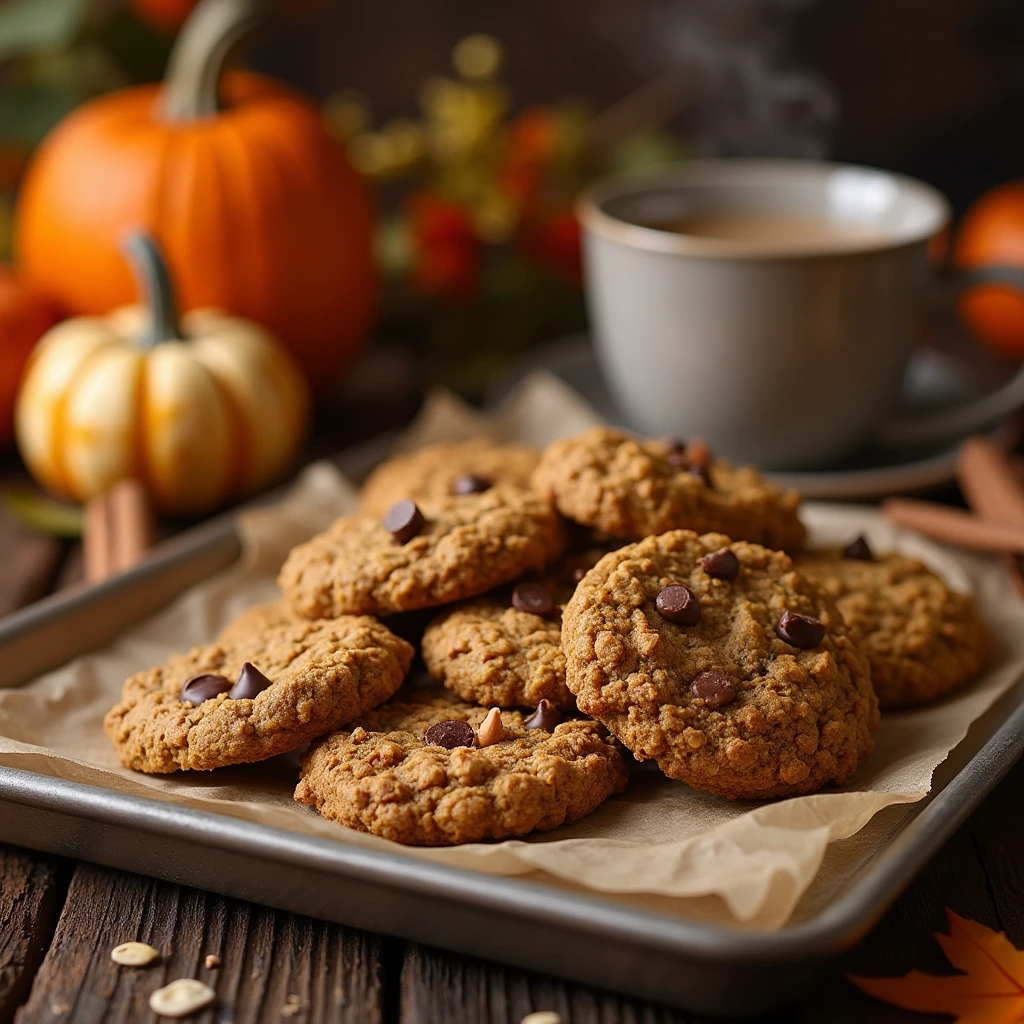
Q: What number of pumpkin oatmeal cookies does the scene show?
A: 9